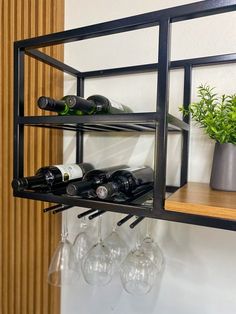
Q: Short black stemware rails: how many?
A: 6